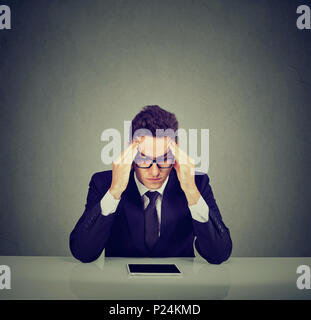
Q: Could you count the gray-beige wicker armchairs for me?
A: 0